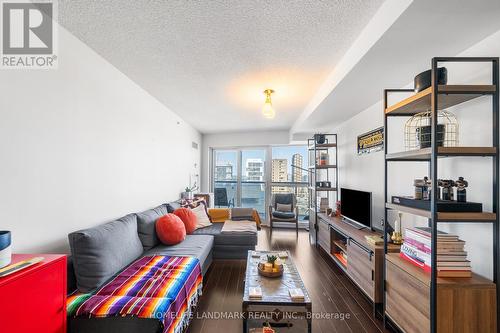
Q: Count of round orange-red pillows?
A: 2